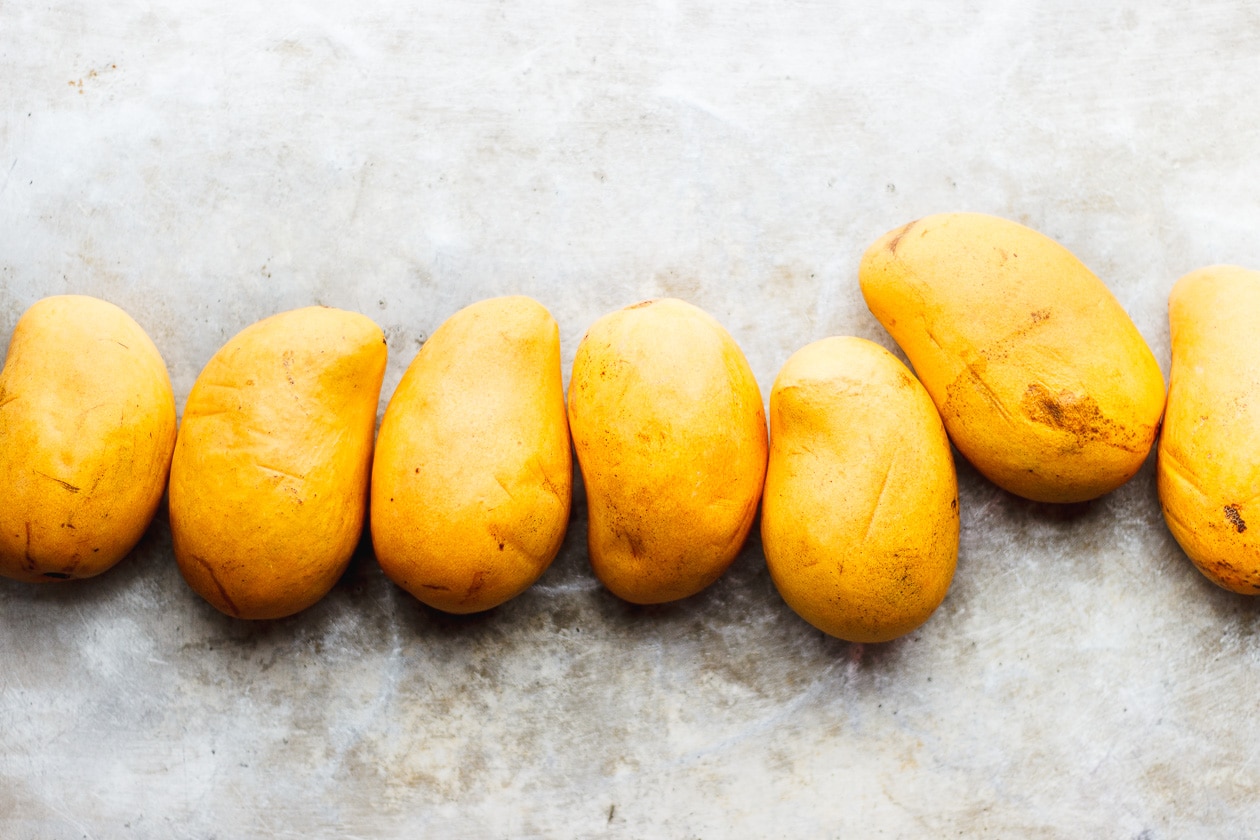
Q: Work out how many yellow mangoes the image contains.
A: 7